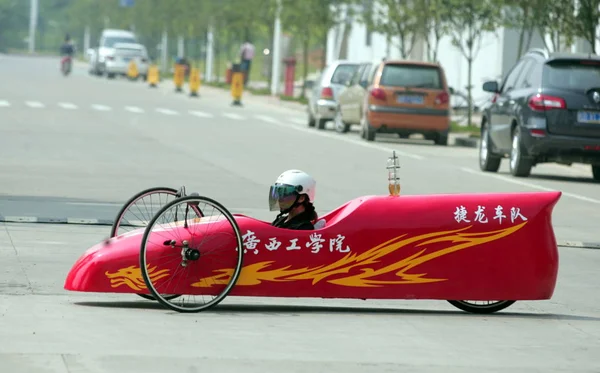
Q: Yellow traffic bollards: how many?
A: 5